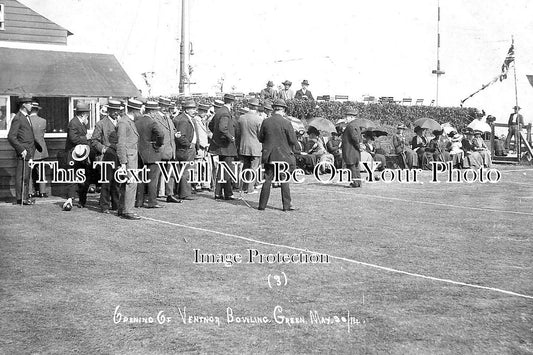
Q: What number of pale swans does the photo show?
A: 0